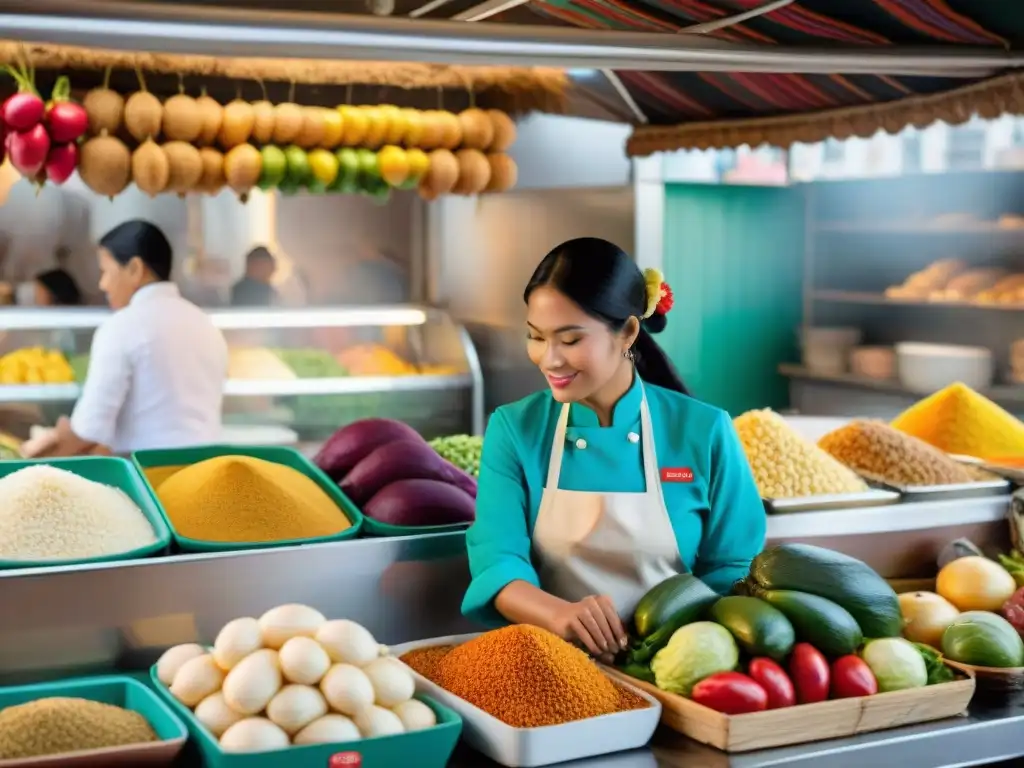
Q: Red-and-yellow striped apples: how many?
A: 0